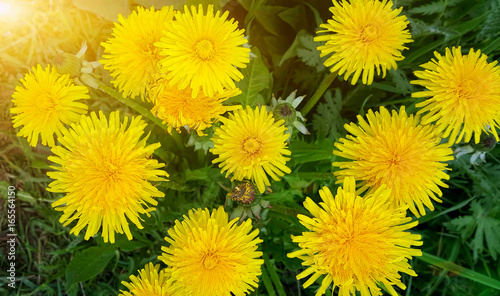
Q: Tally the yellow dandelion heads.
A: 12